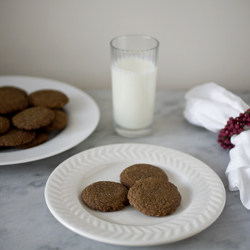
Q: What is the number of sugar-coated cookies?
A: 10